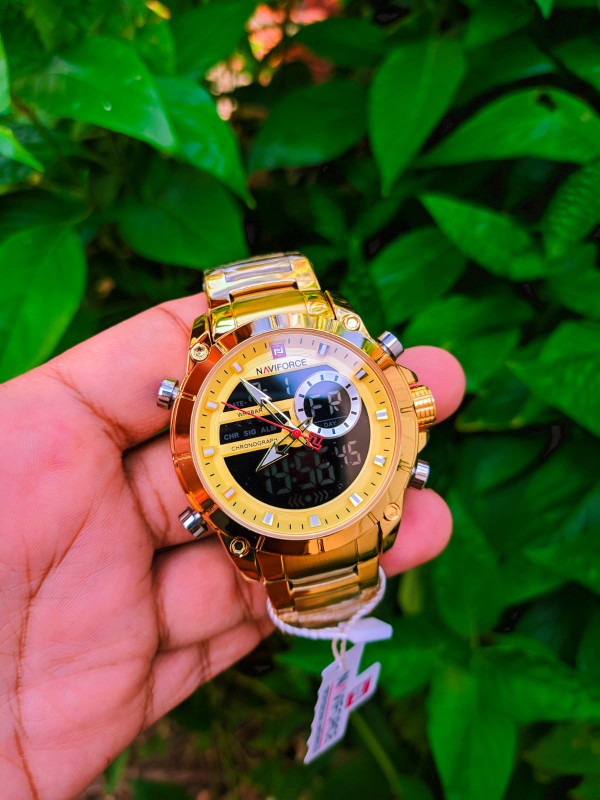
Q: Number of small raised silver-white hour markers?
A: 11